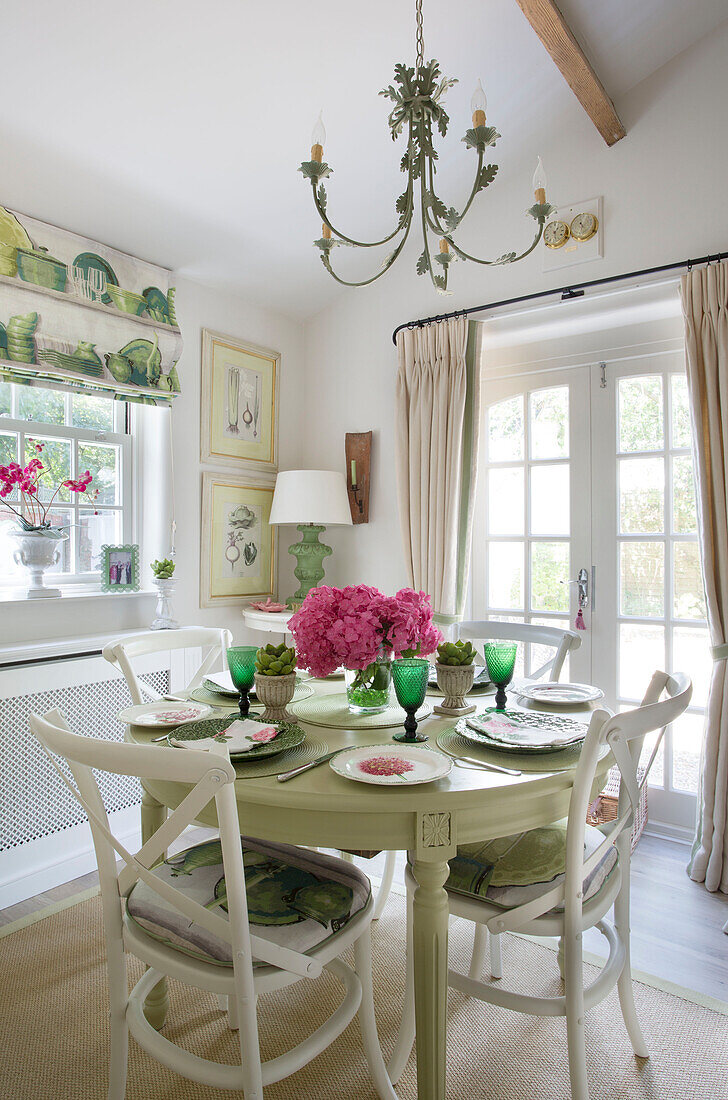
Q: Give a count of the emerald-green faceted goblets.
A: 3